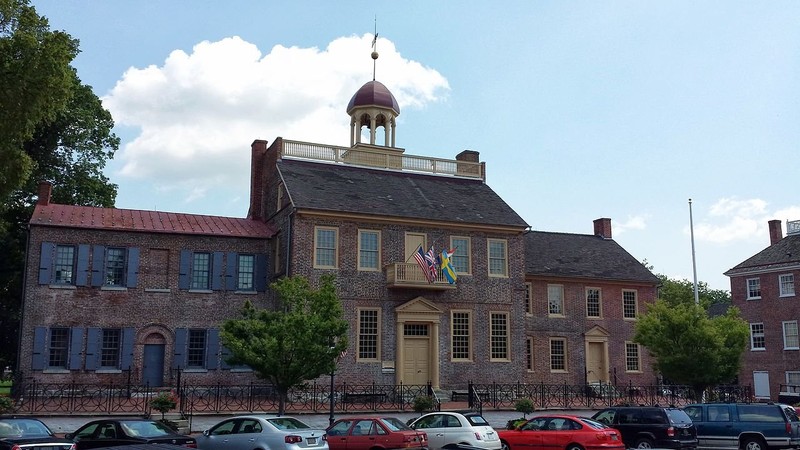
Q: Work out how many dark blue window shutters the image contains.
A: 15